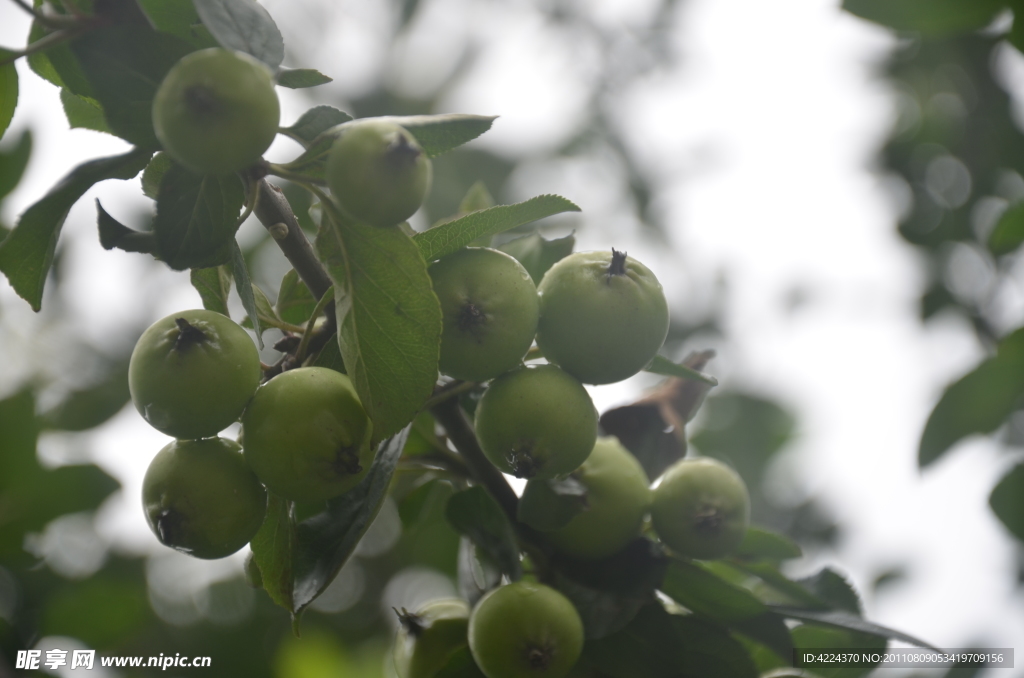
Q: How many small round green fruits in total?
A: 12